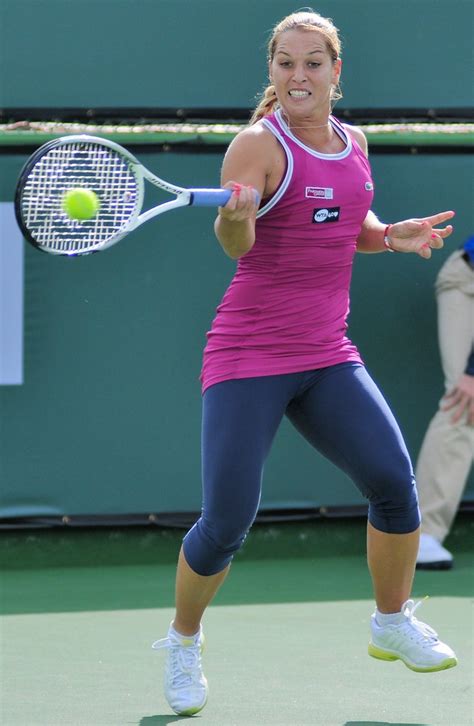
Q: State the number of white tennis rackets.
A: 1